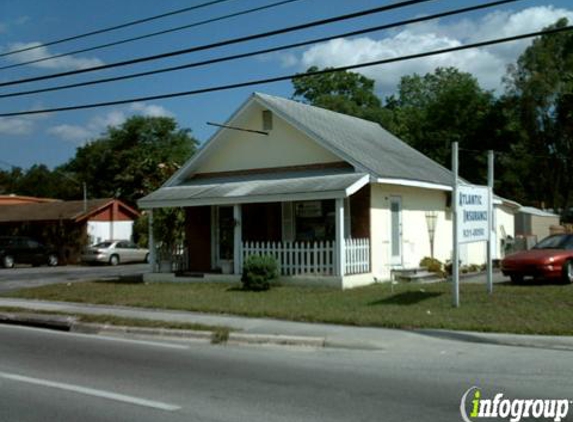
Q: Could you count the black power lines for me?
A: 5